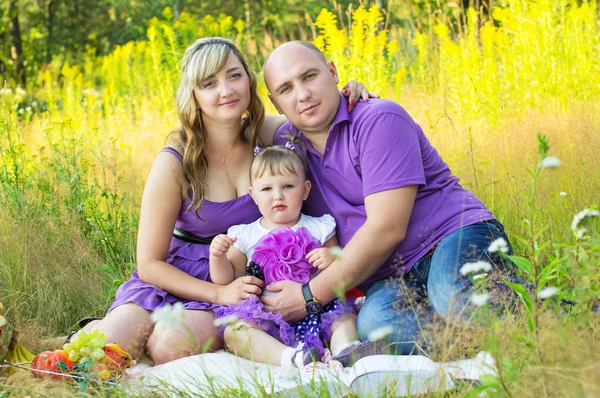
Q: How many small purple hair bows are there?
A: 2